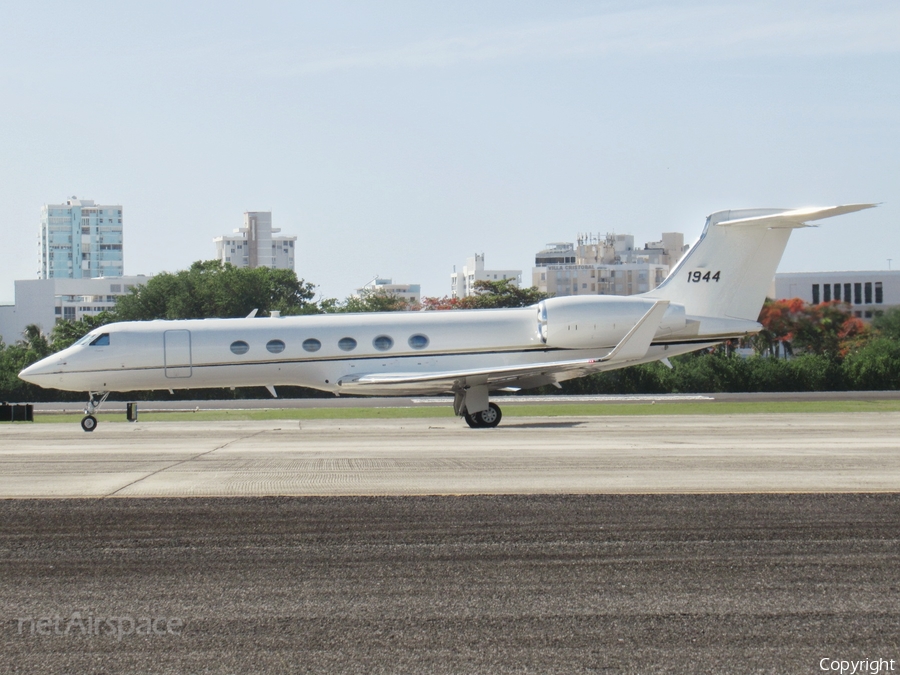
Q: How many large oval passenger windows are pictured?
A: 6